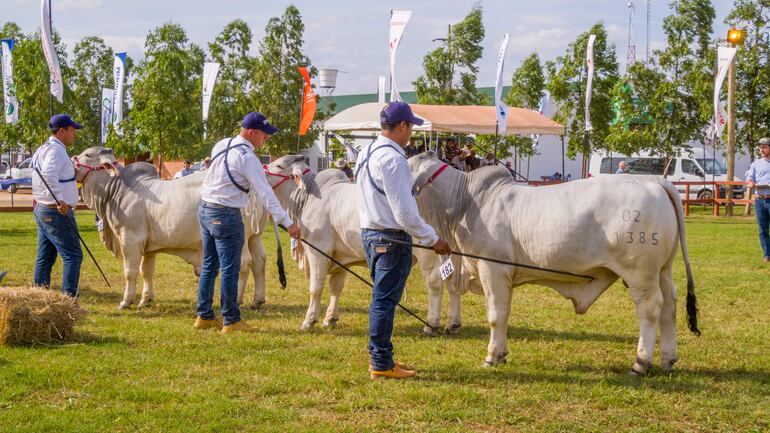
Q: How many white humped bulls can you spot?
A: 3